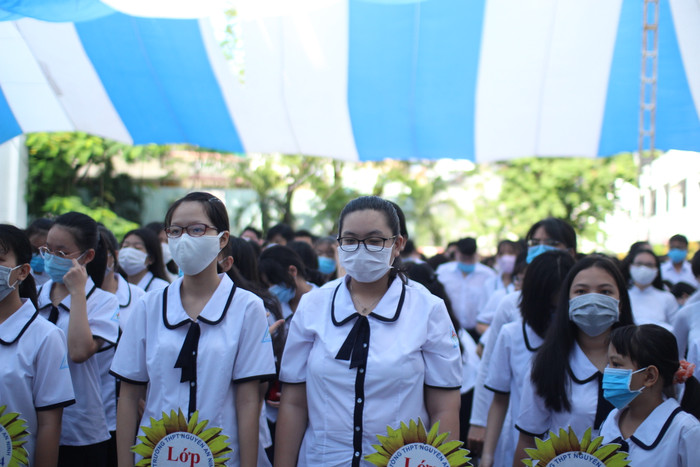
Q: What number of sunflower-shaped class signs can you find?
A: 4